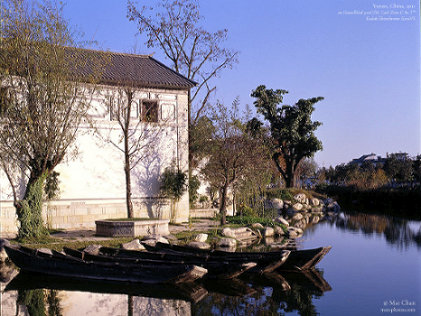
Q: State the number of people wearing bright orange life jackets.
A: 0